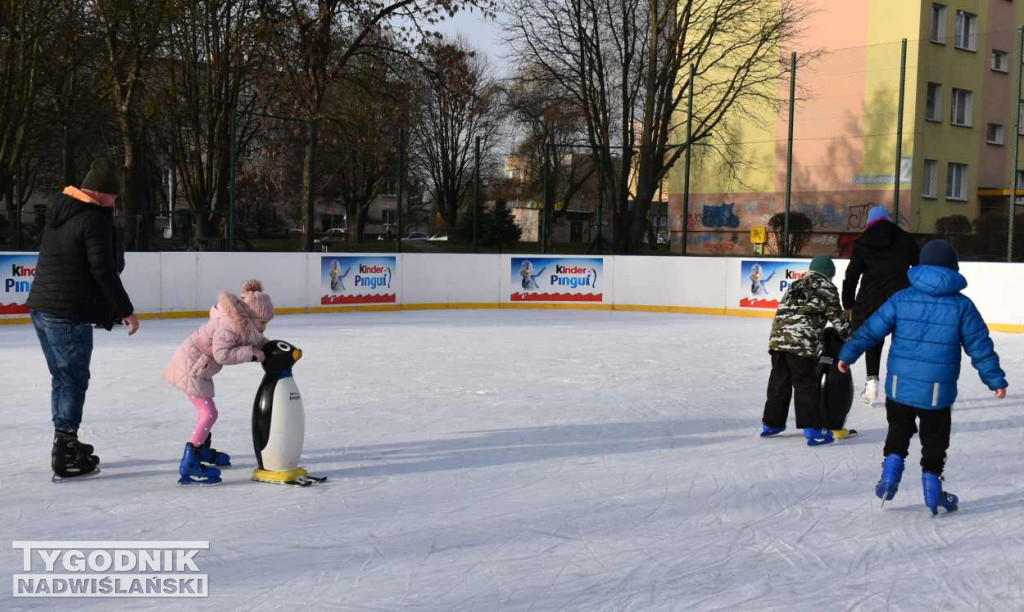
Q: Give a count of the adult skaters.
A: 2